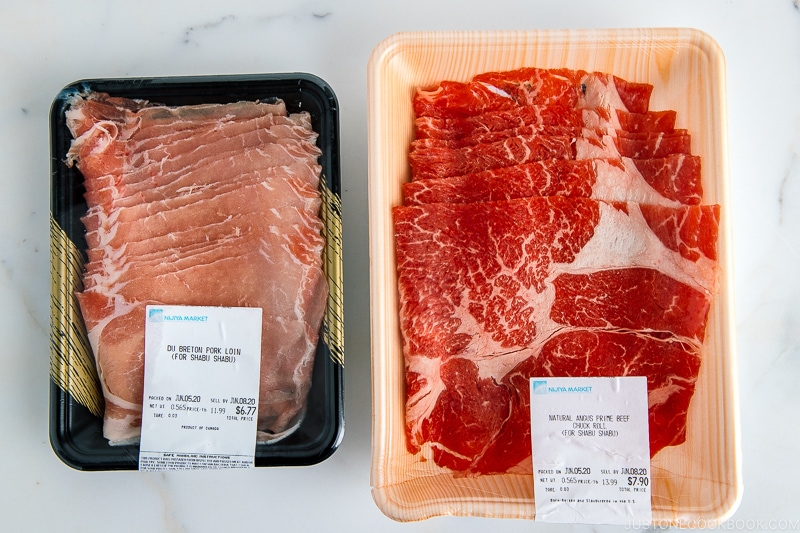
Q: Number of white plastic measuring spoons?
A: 0